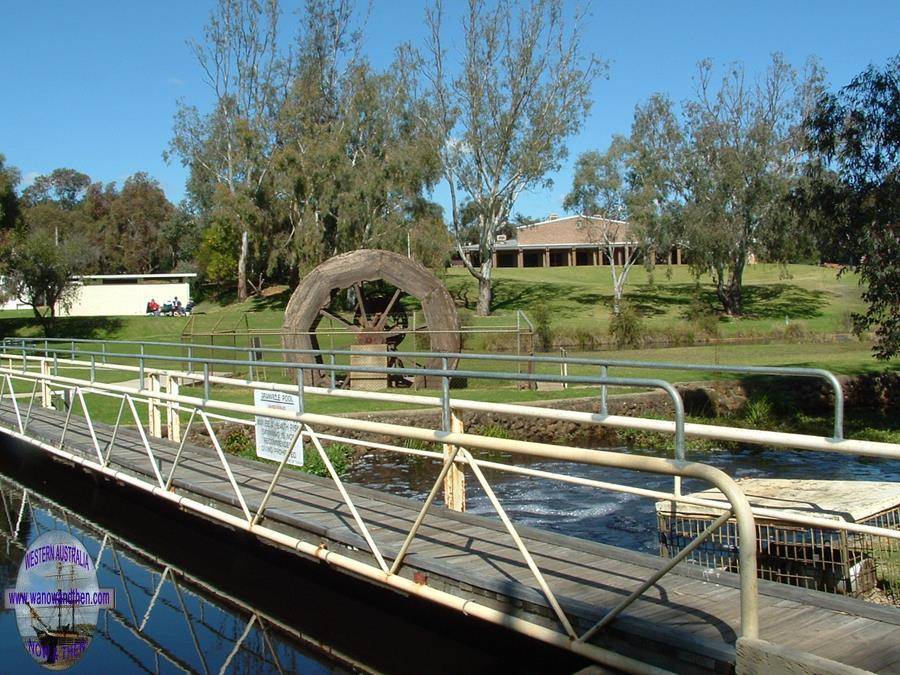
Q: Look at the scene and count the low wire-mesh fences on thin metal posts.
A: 1